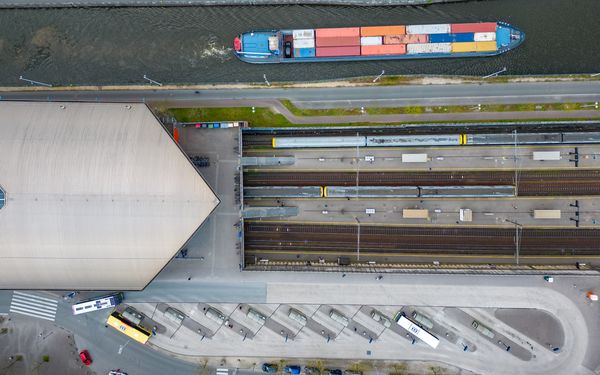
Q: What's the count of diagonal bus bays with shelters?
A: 9